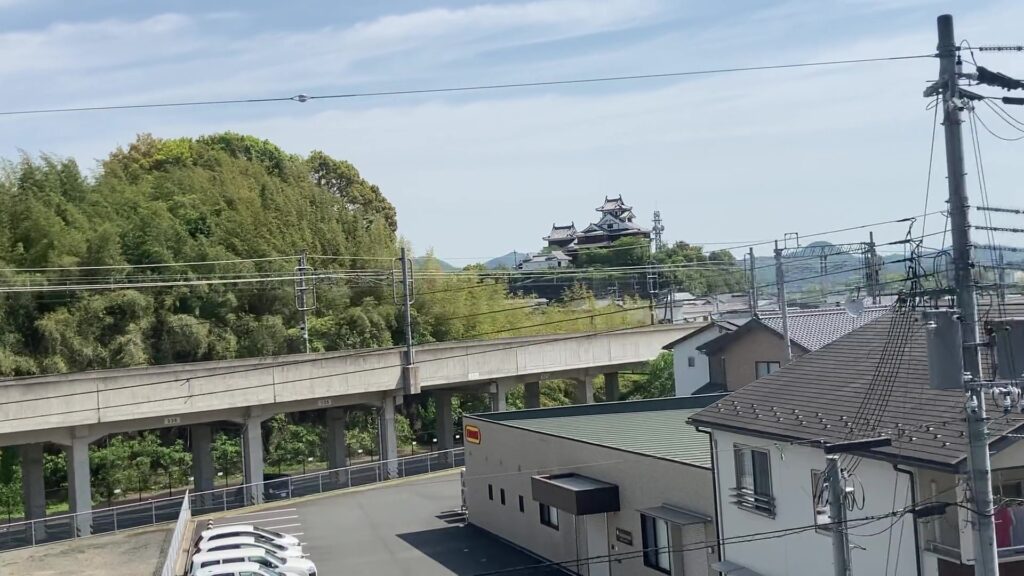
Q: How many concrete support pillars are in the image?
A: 11